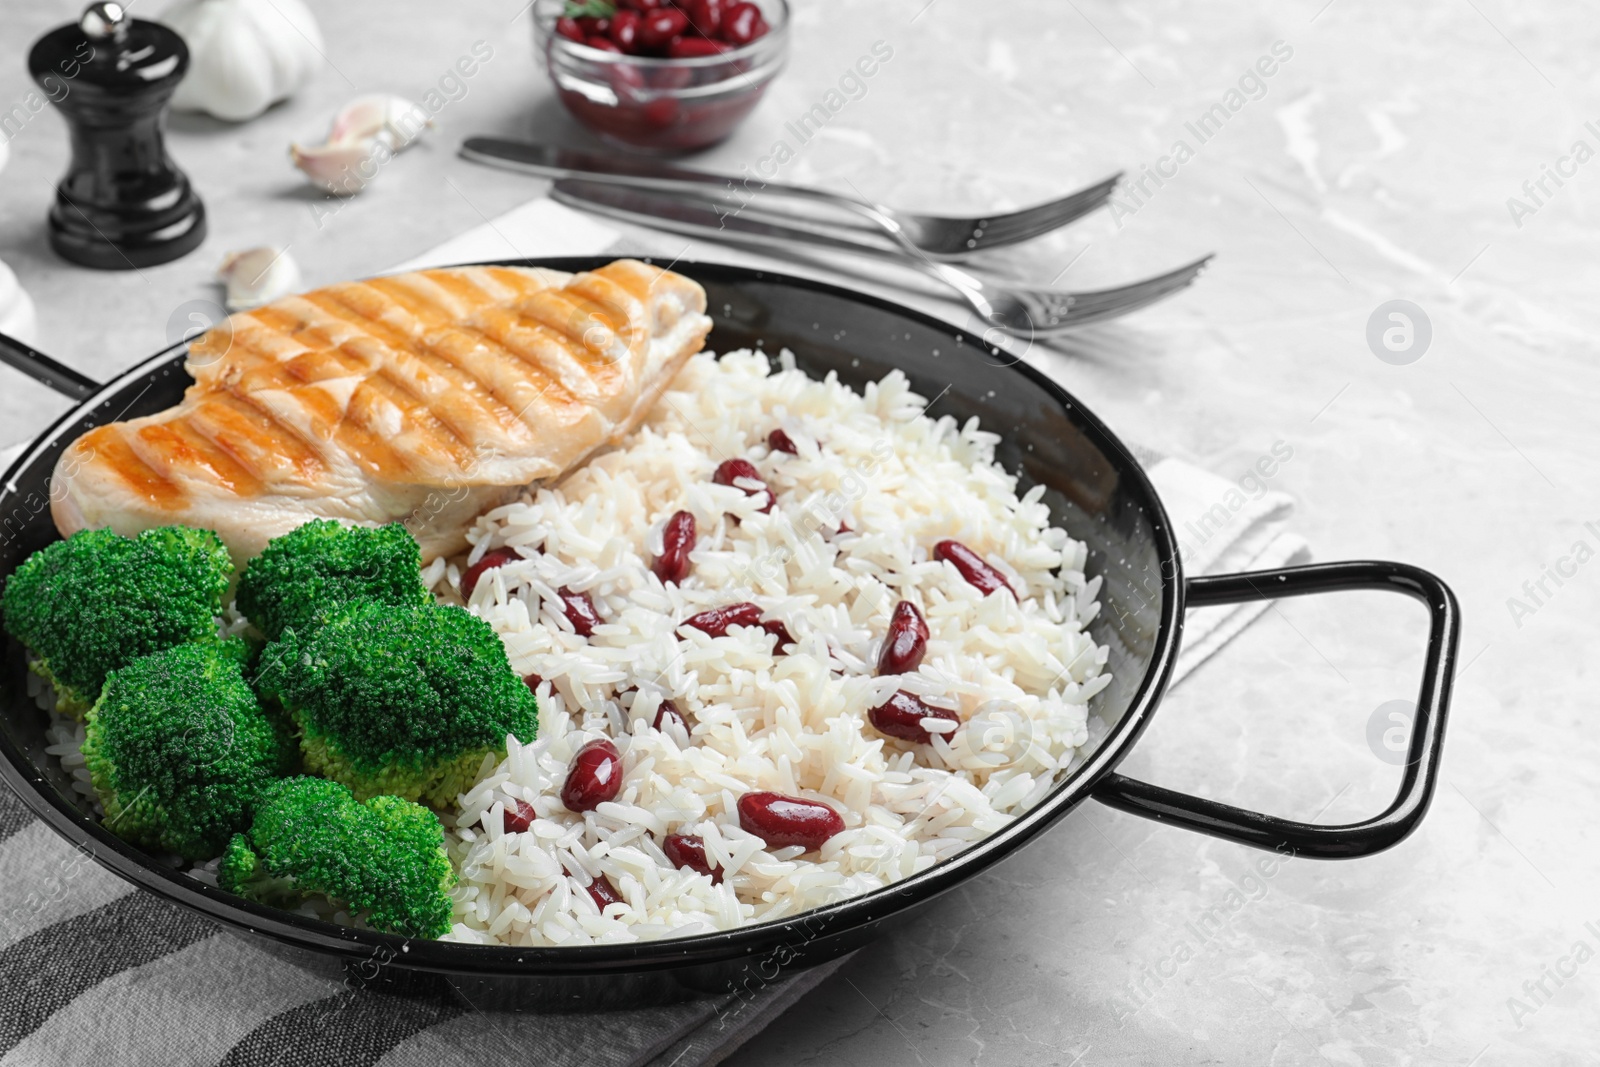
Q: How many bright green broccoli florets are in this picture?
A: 5